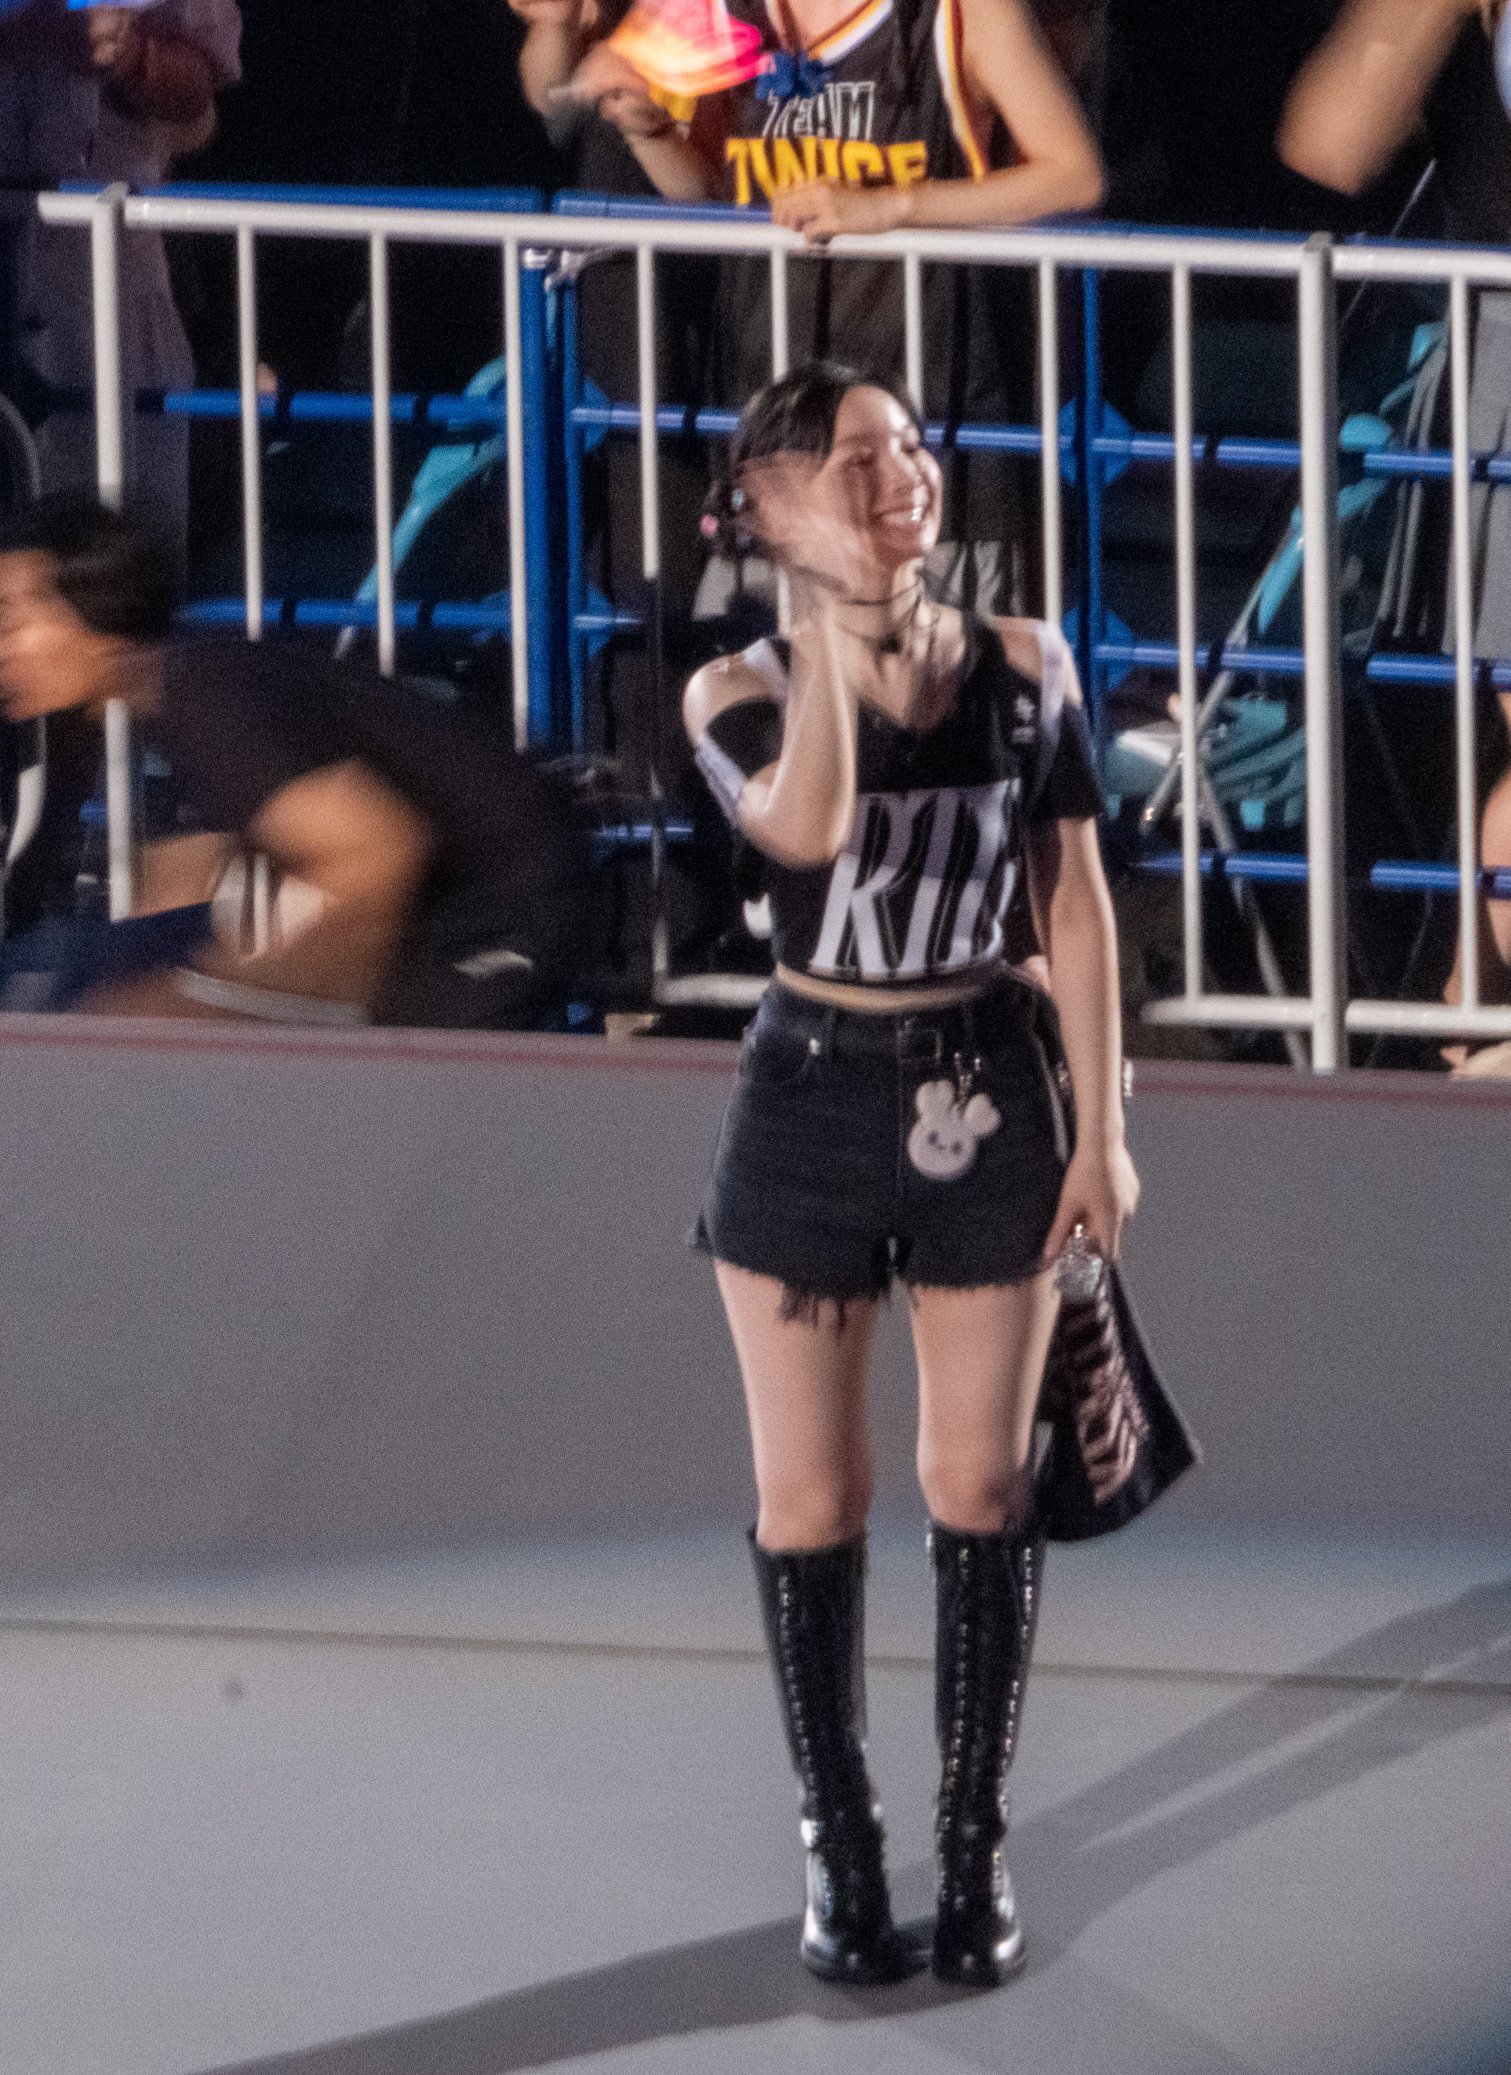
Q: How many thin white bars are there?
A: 9